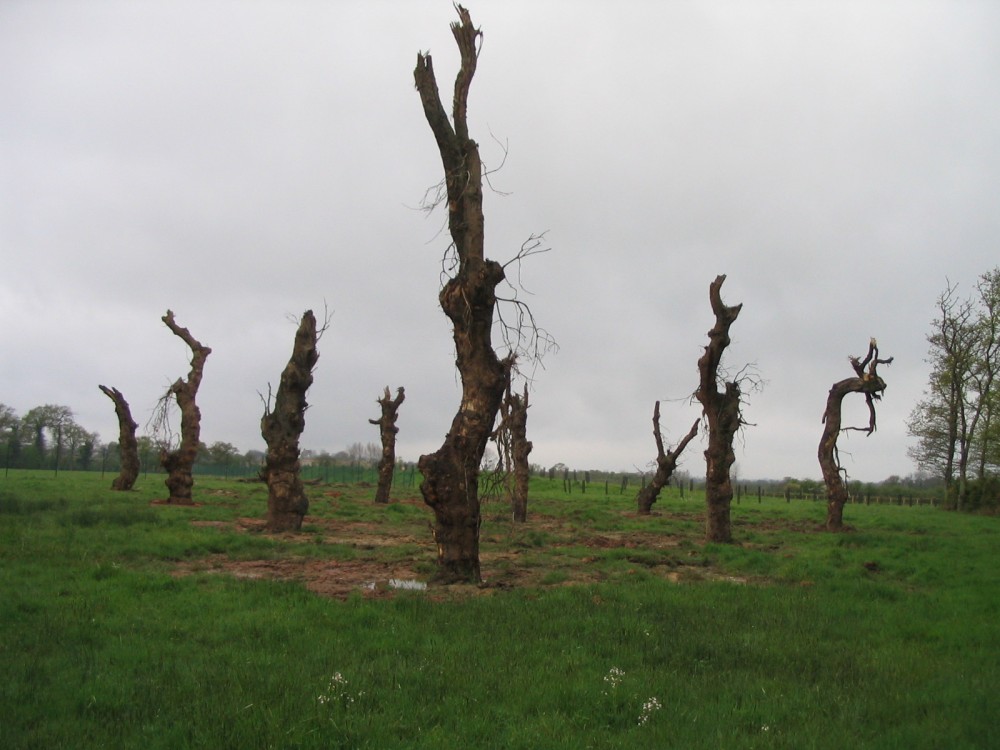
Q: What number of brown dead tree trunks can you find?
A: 9